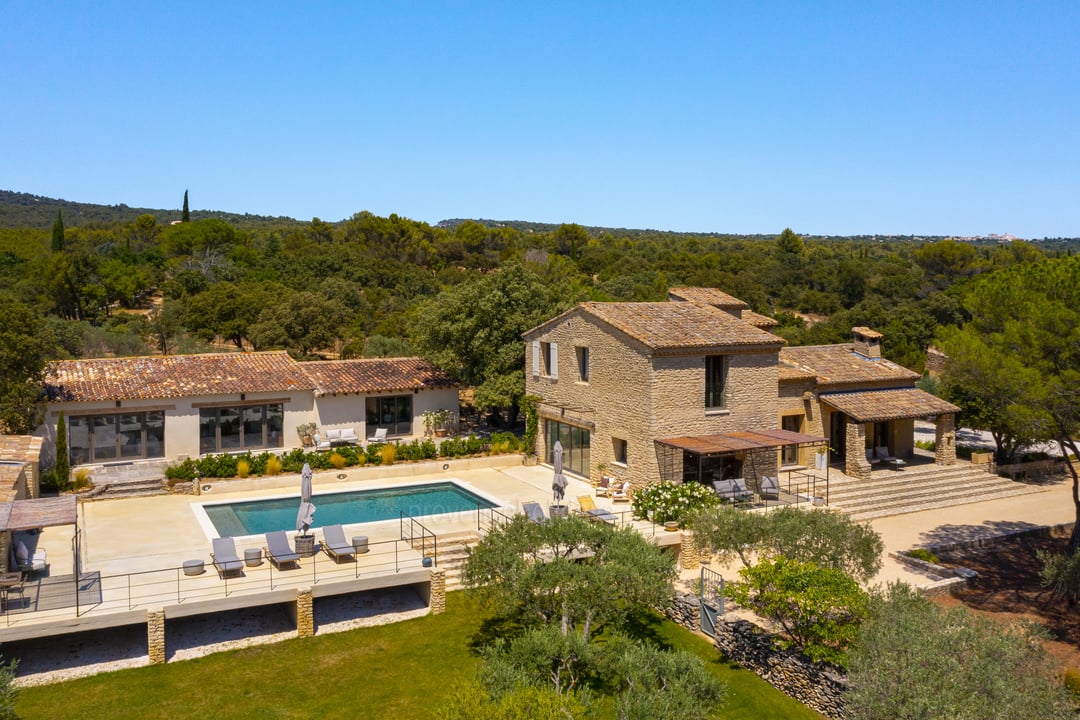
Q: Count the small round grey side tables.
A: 3